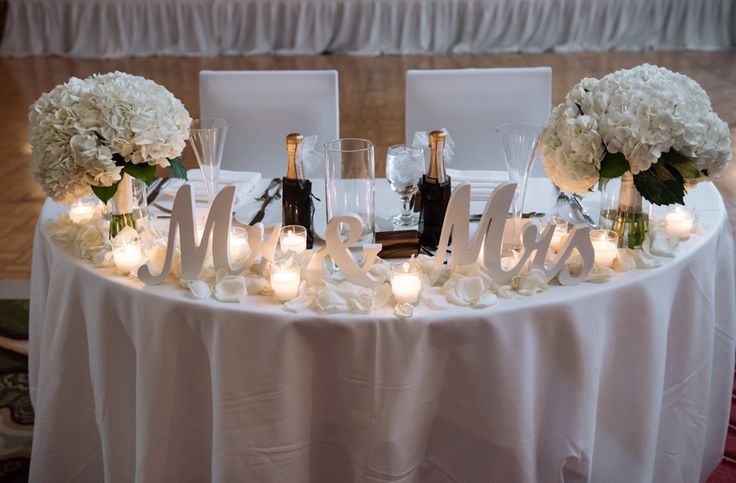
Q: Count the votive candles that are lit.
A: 9